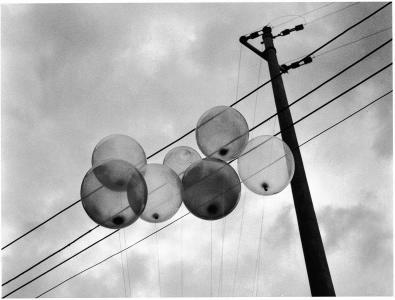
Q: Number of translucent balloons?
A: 7